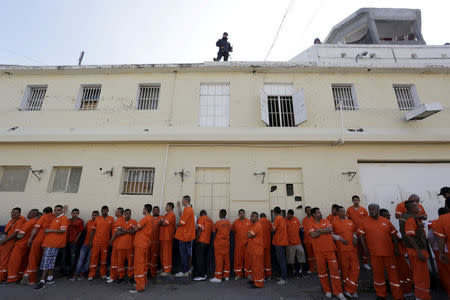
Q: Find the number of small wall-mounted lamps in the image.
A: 5